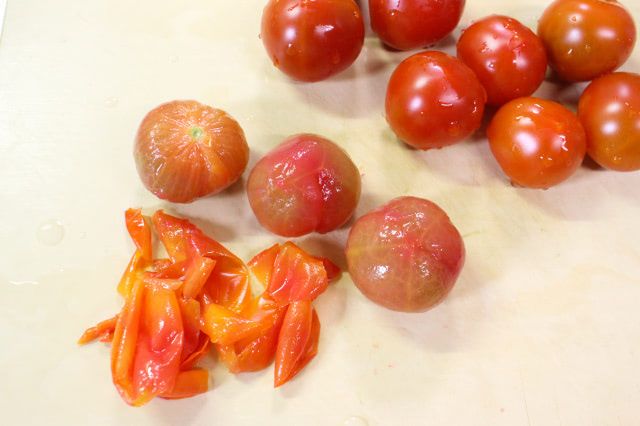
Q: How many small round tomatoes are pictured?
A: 10